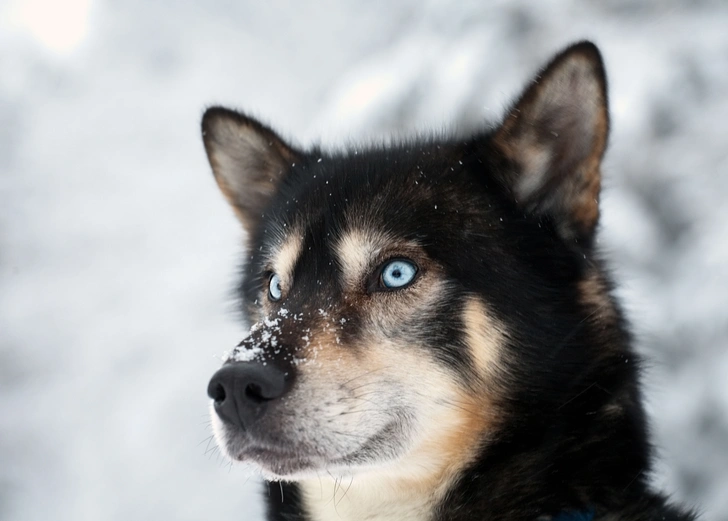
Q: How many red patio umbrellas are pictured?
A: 0